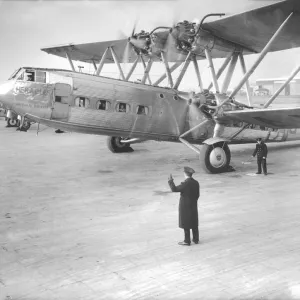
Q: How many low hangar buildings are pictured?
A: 1